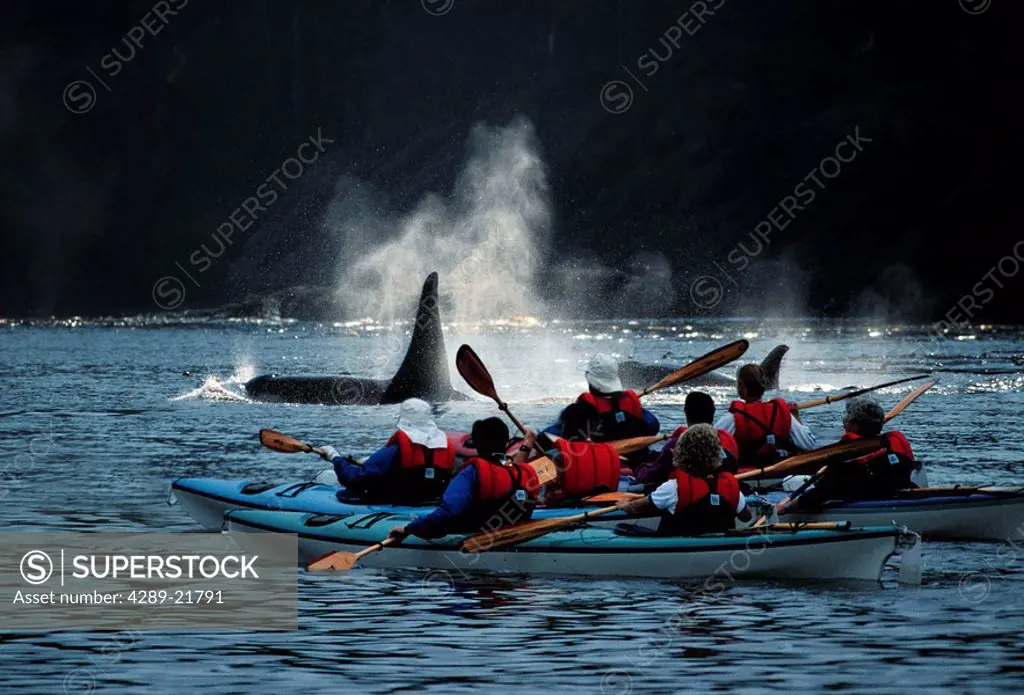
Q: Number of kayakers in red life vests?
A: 8